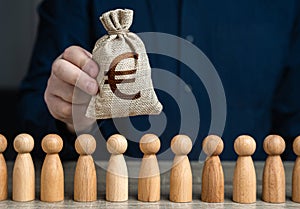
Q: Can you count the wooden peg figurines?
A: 11